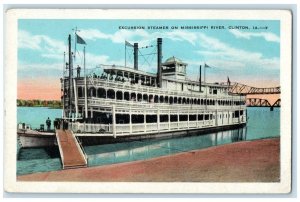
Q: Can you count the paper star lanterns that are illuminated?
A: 0